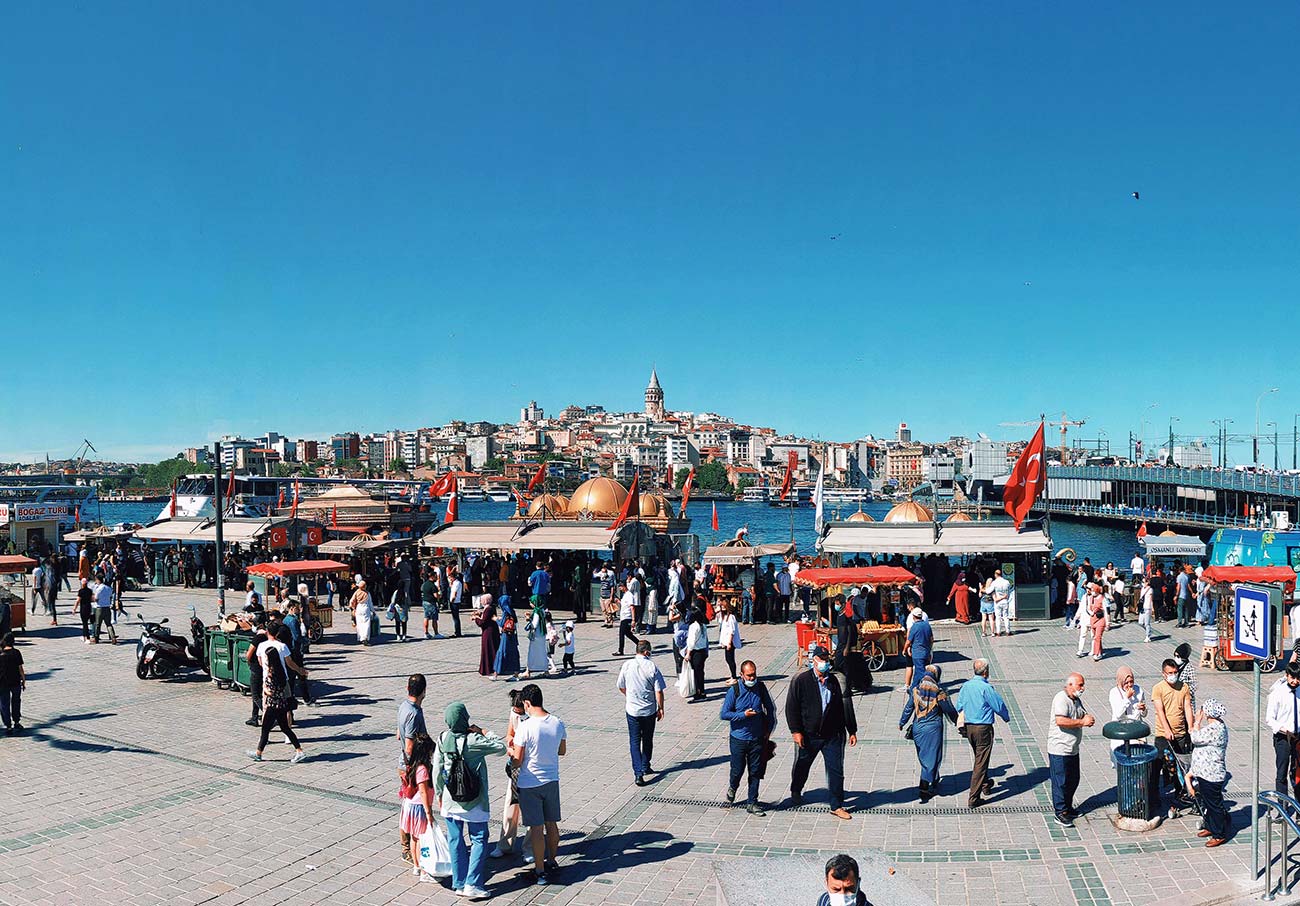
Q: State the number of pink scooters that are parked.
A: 0